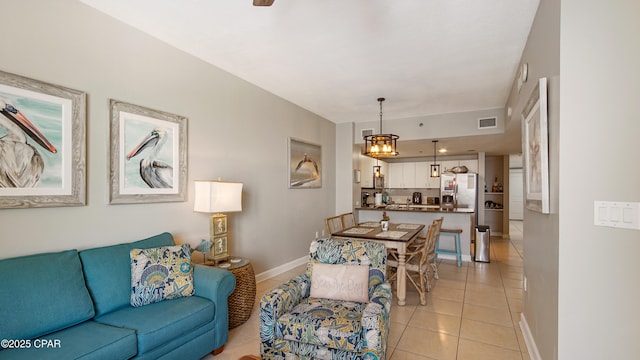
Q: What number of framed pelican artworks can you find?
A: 2